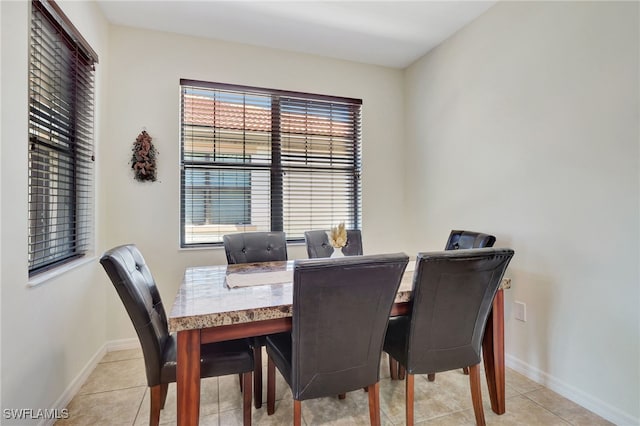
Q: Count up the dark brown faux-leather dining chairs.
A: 6